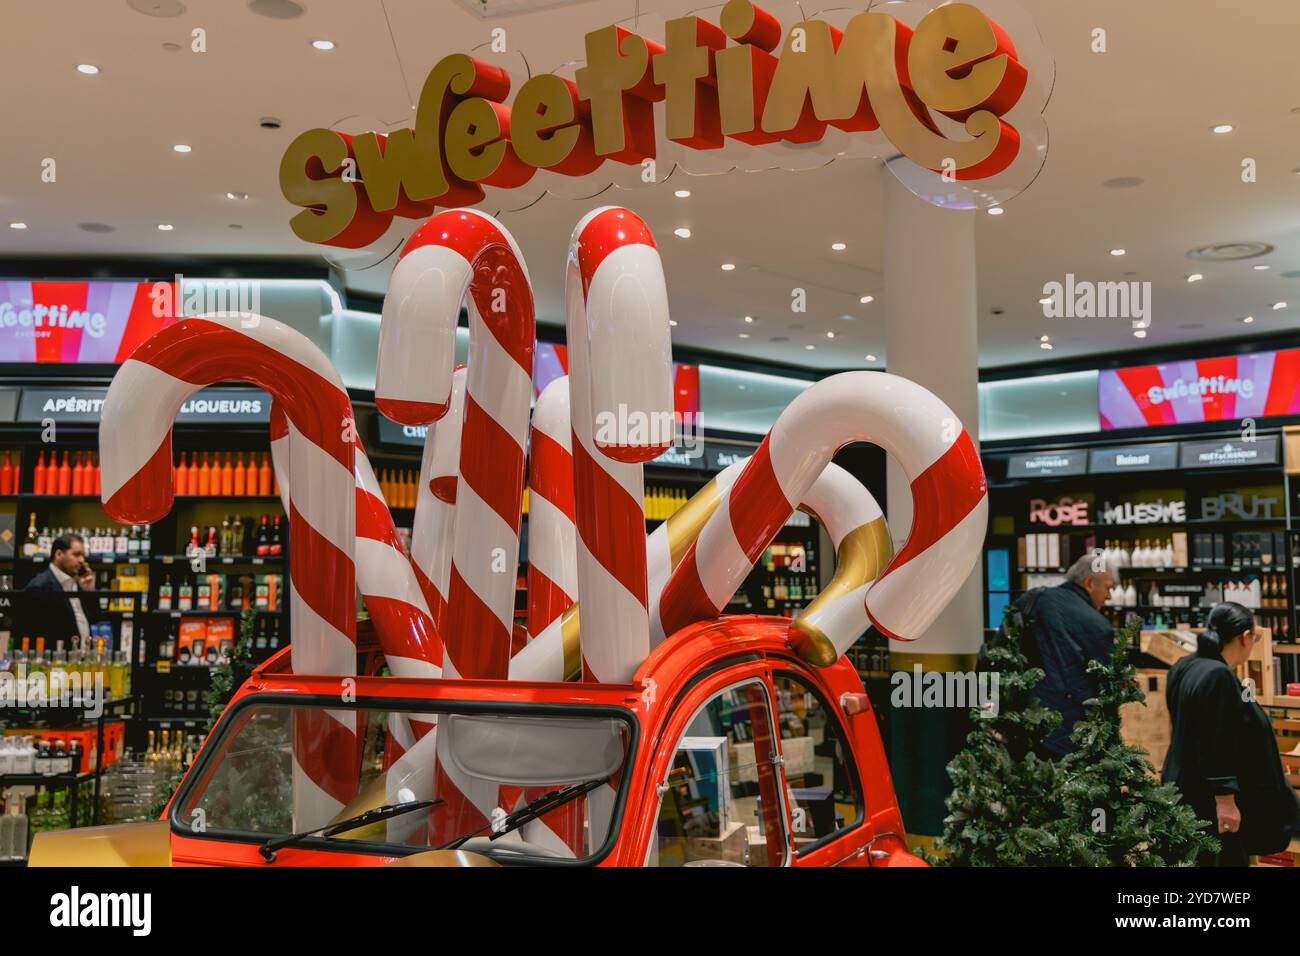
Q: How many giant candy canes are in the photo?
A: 8